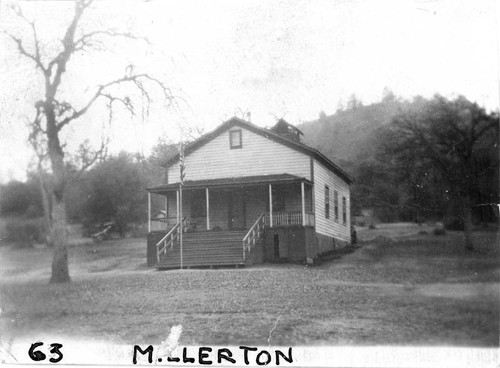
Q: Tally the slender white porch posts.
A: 5